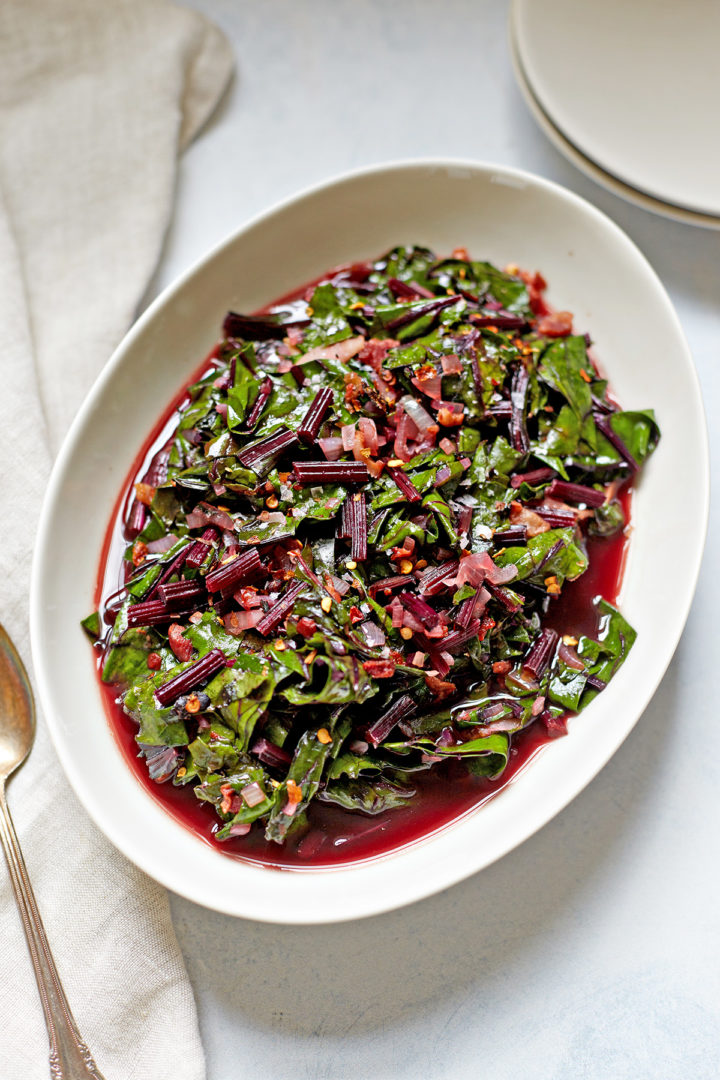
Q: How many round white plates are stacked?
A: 2